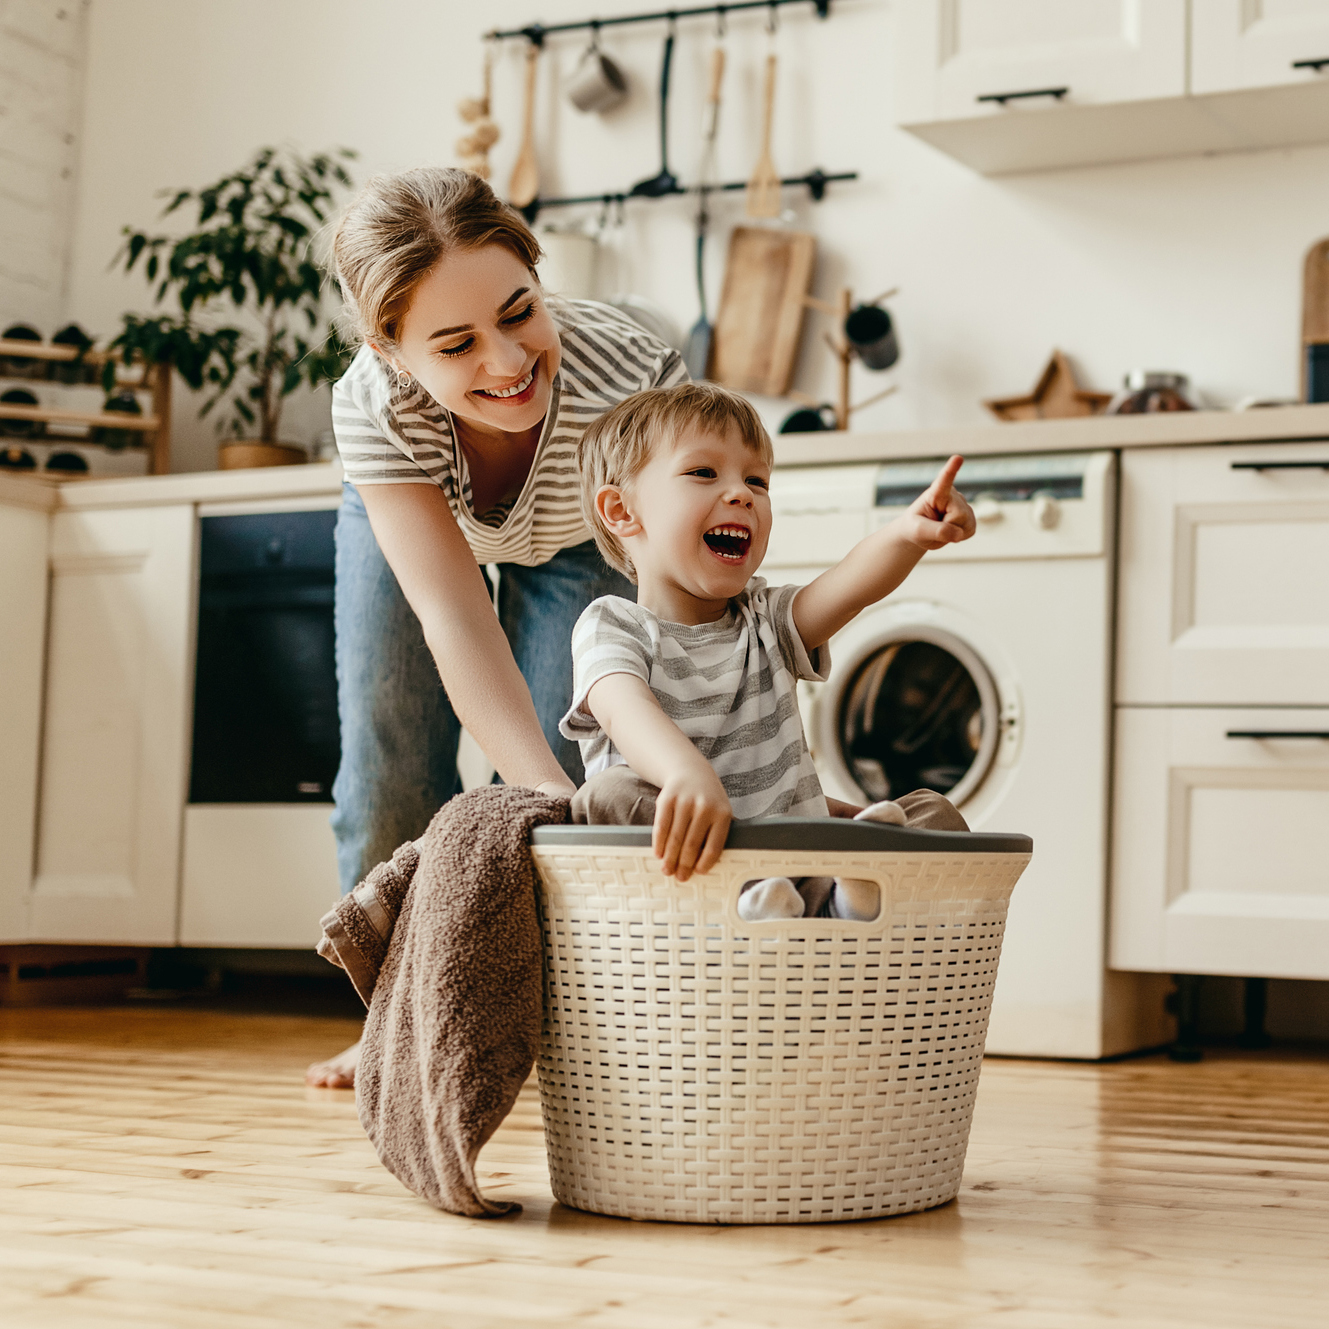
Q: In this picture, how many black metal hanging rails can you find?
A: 2